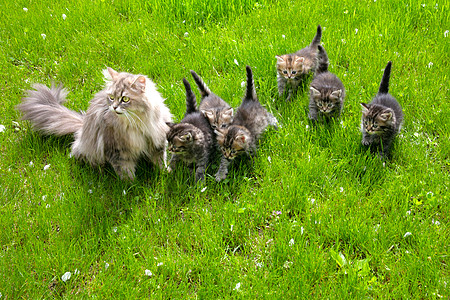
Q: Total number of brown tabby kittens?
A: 6